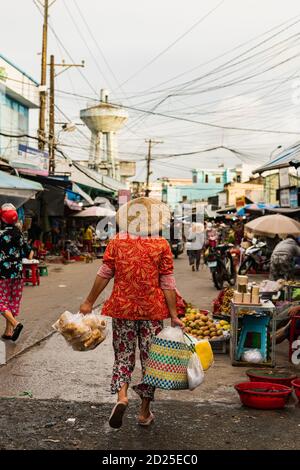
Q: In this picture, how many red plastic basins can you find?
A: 3